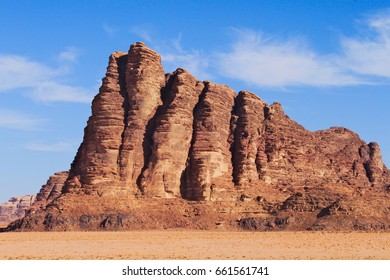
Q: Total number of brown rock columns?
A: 5